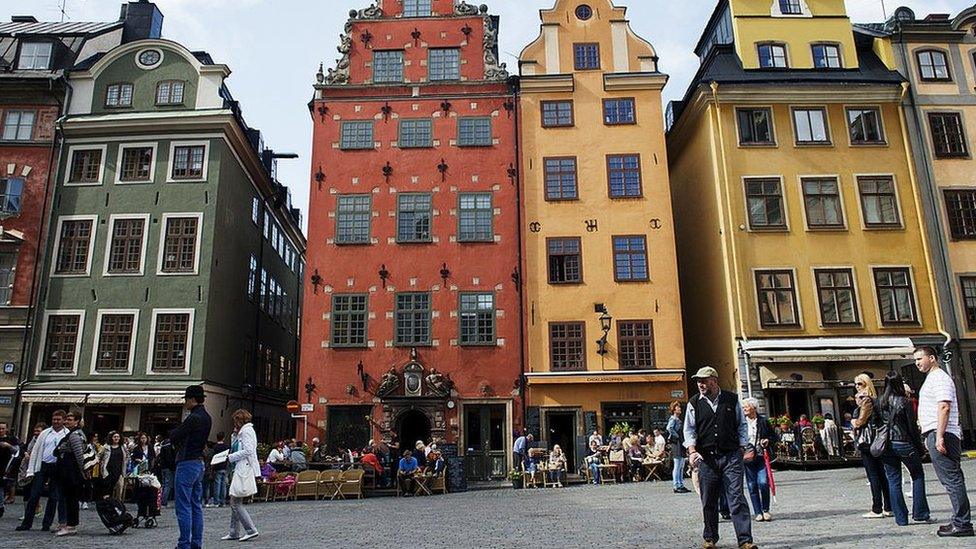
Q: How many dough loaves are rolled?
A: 0